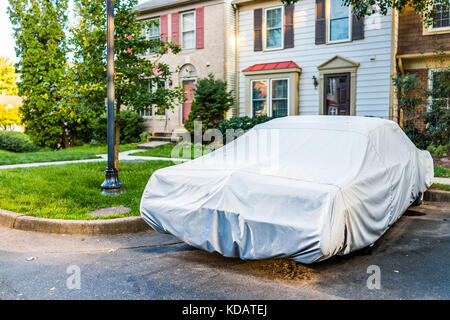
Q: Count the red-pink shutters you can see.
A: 3